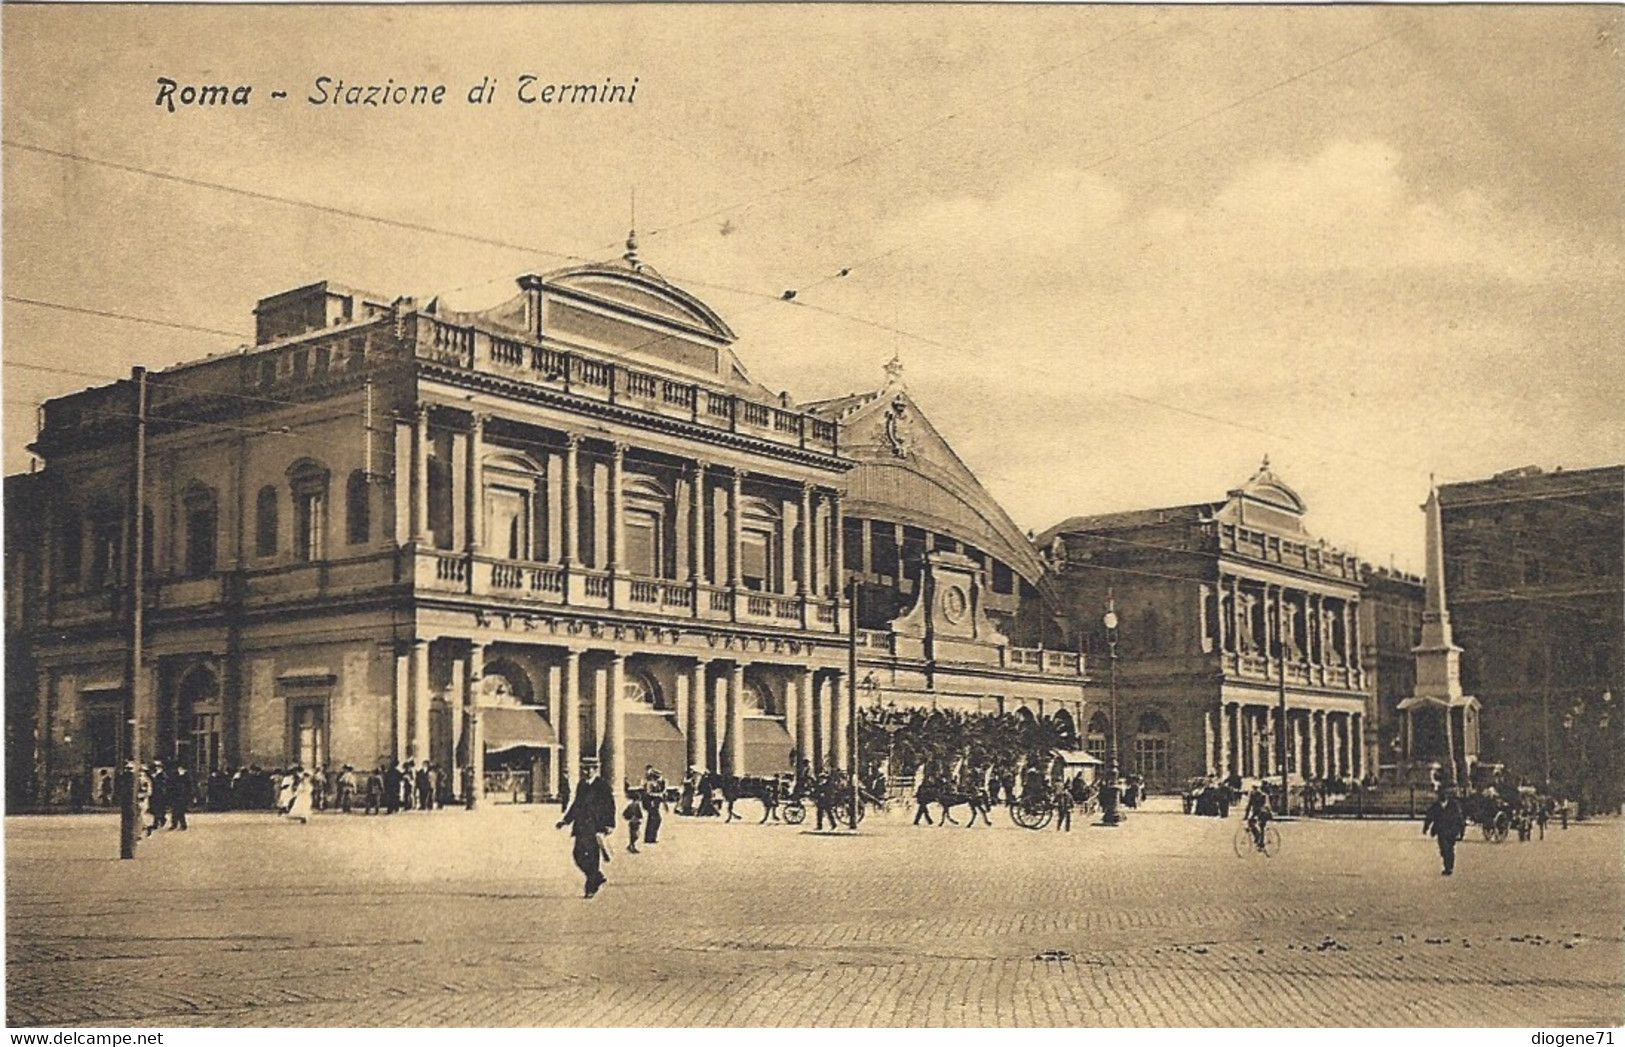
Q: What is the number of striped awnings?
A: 0